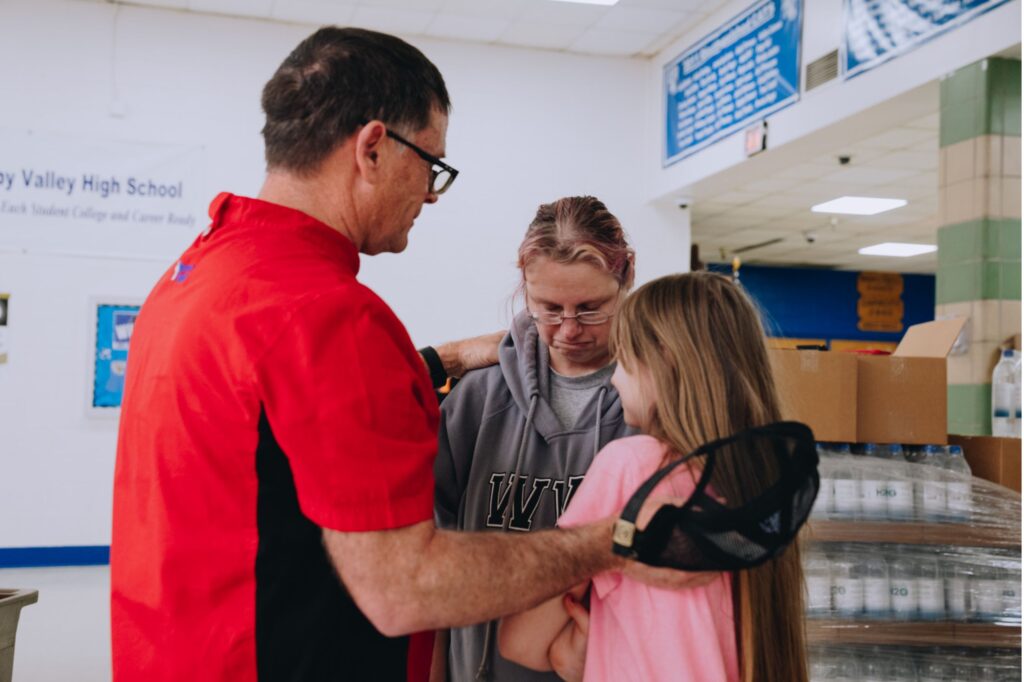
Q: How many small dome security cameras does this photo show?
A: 3